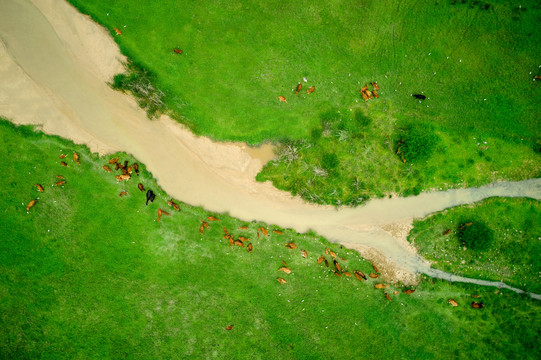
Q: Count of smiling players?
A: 0